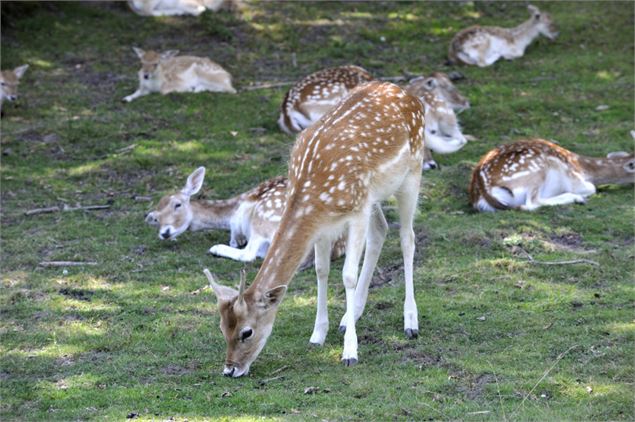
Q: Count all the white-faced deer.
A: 0